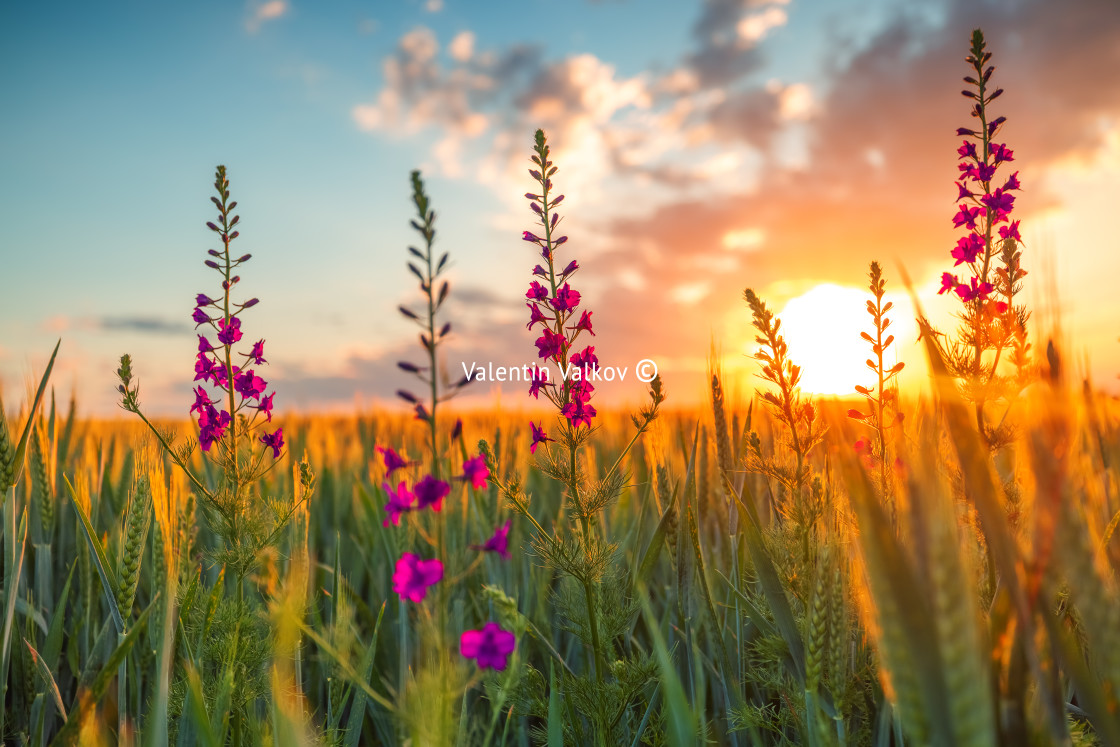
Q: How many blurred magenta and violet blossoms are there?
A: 7